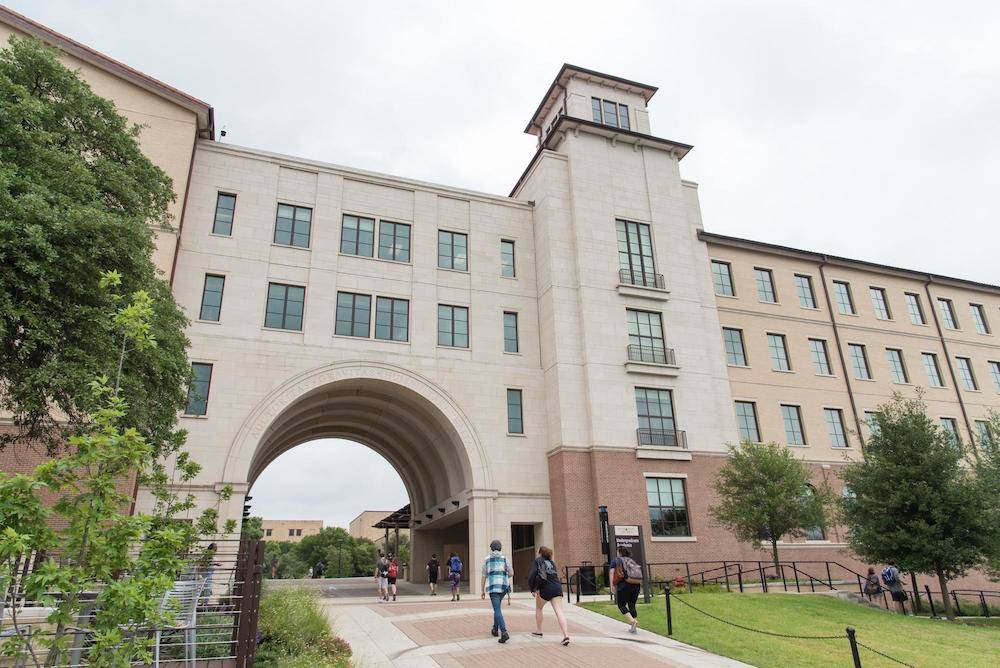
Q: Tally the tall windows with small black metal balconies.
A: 3